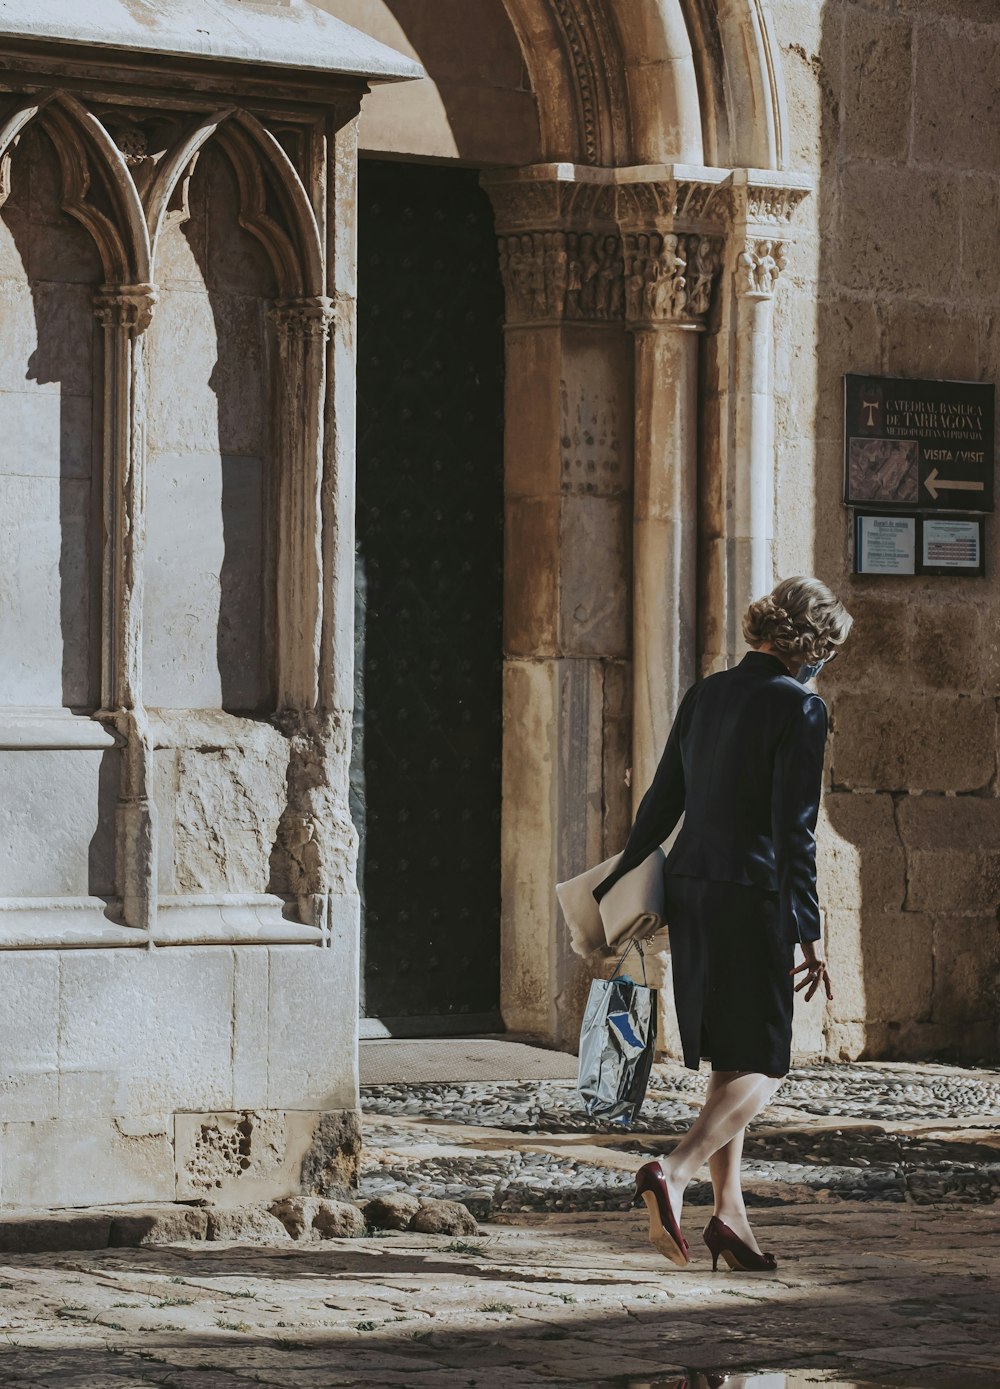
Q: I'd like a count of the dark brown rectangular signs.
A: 1